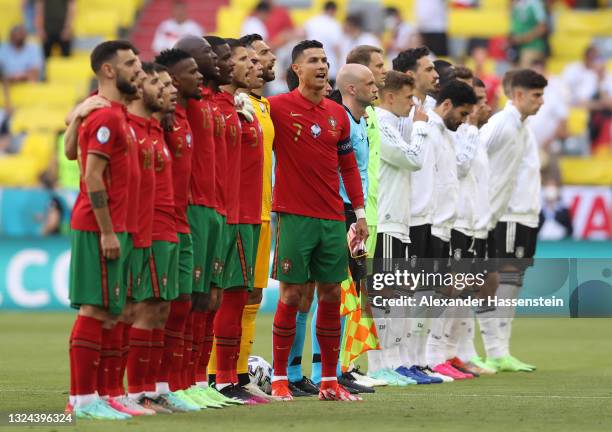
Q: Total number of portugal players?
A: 11